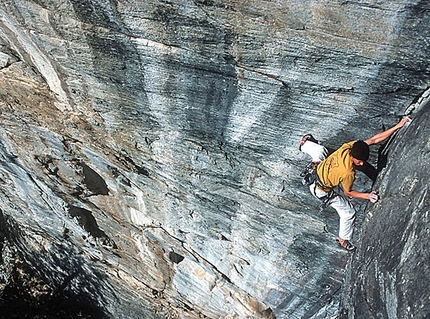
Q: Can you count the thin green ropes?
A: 0